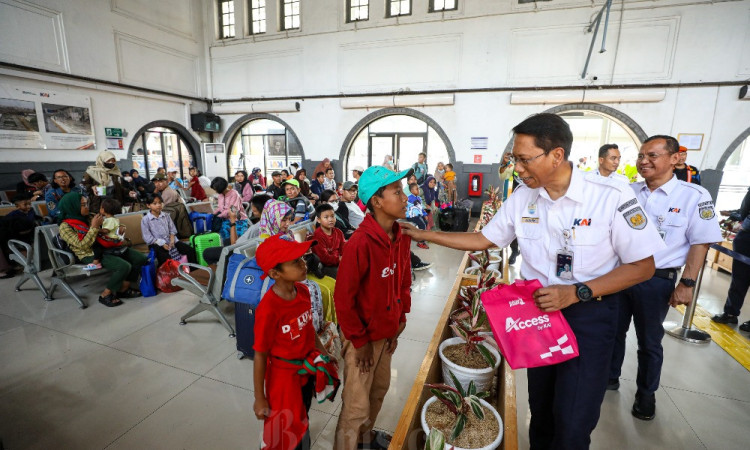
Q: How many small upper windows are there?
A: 6